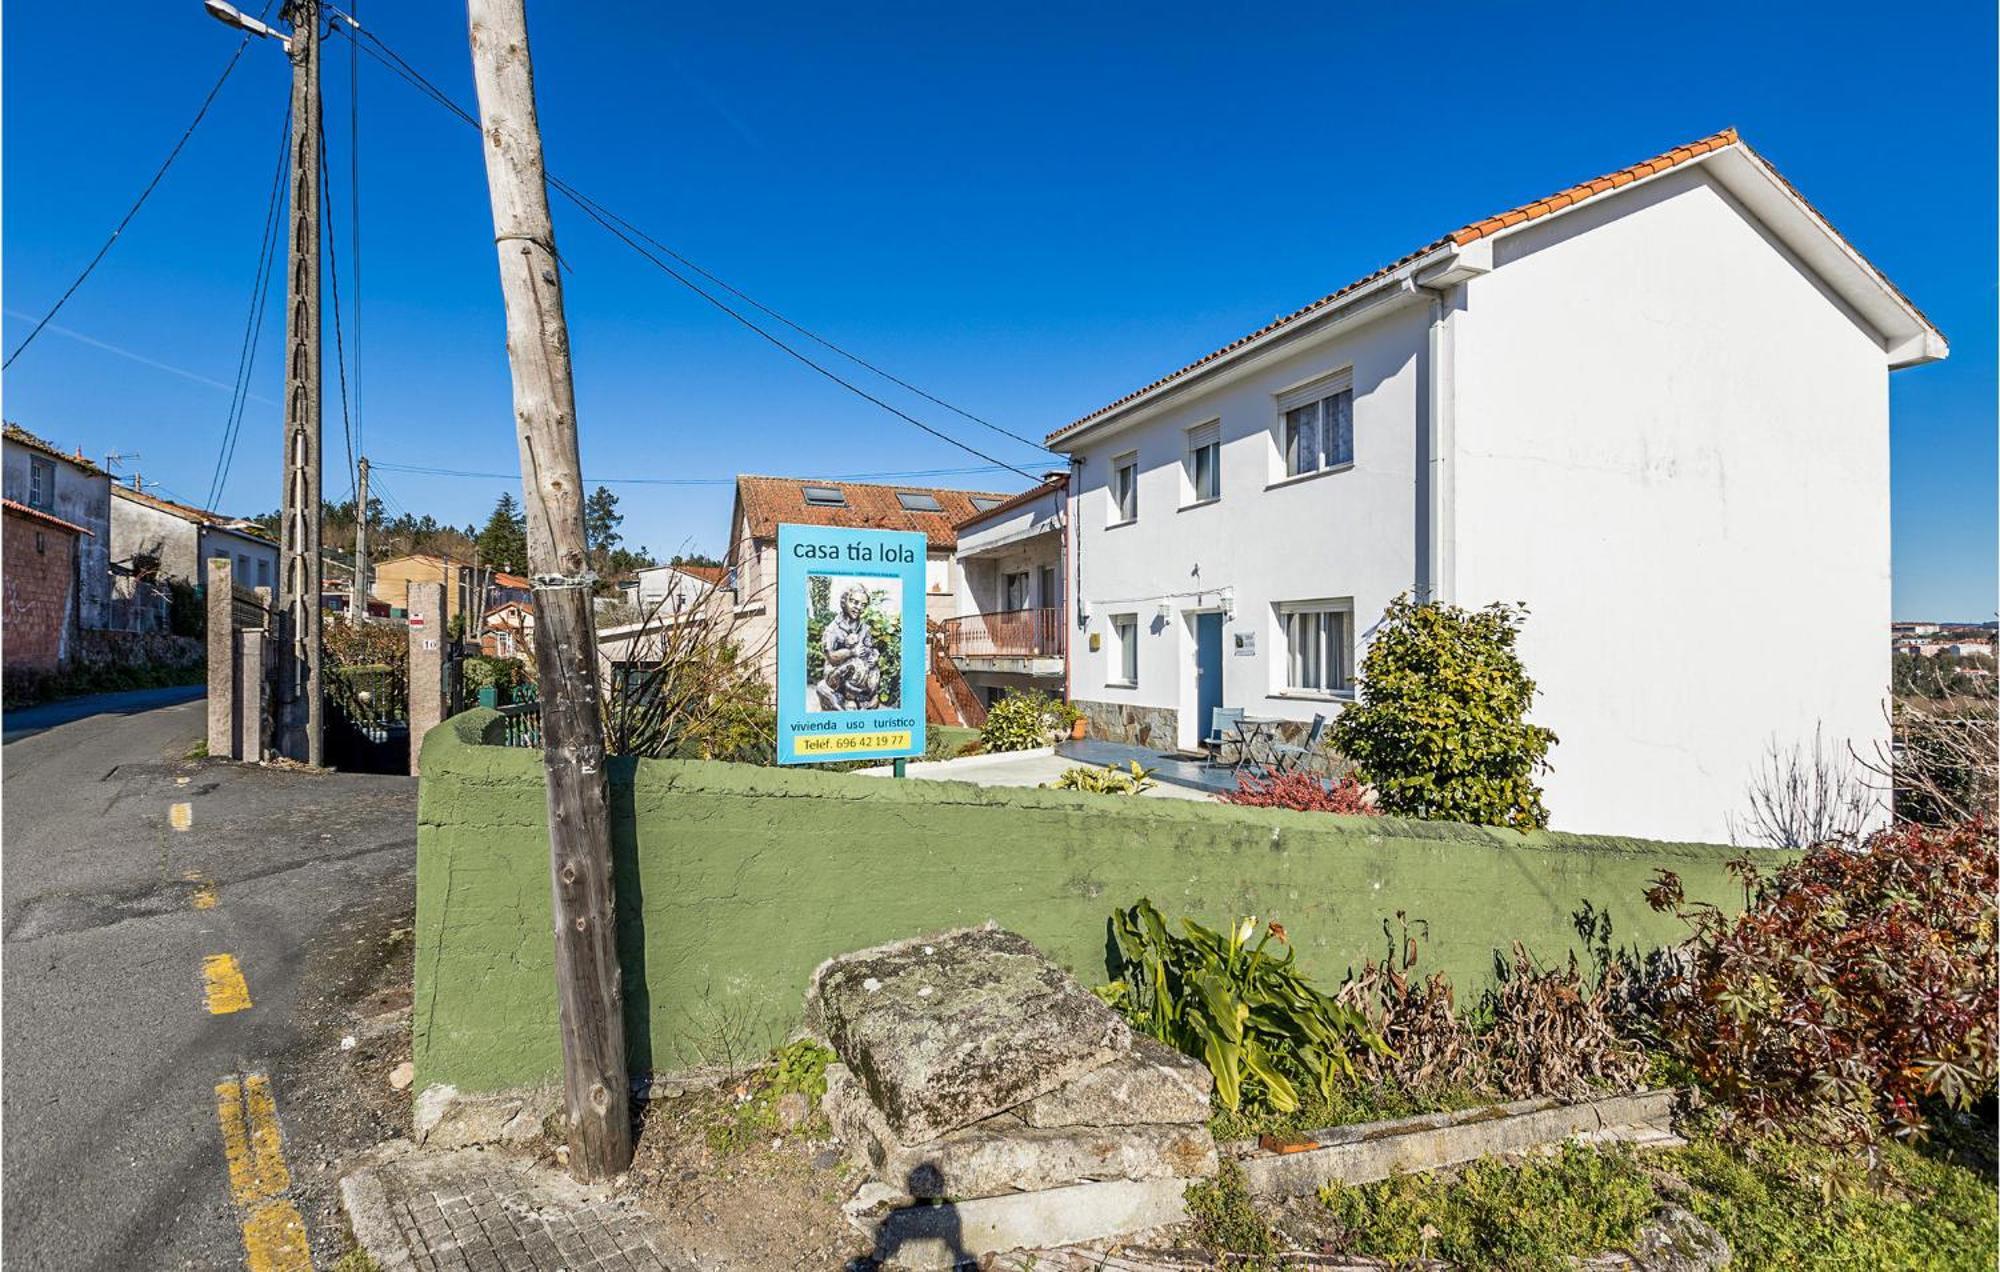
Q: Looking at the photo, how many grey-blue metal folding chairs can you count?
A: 2